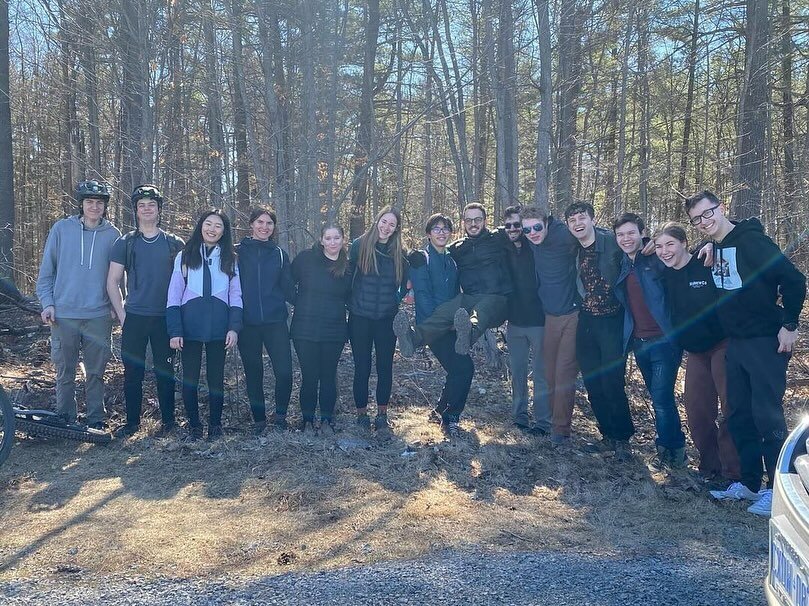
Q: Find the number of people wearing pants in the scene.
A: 14